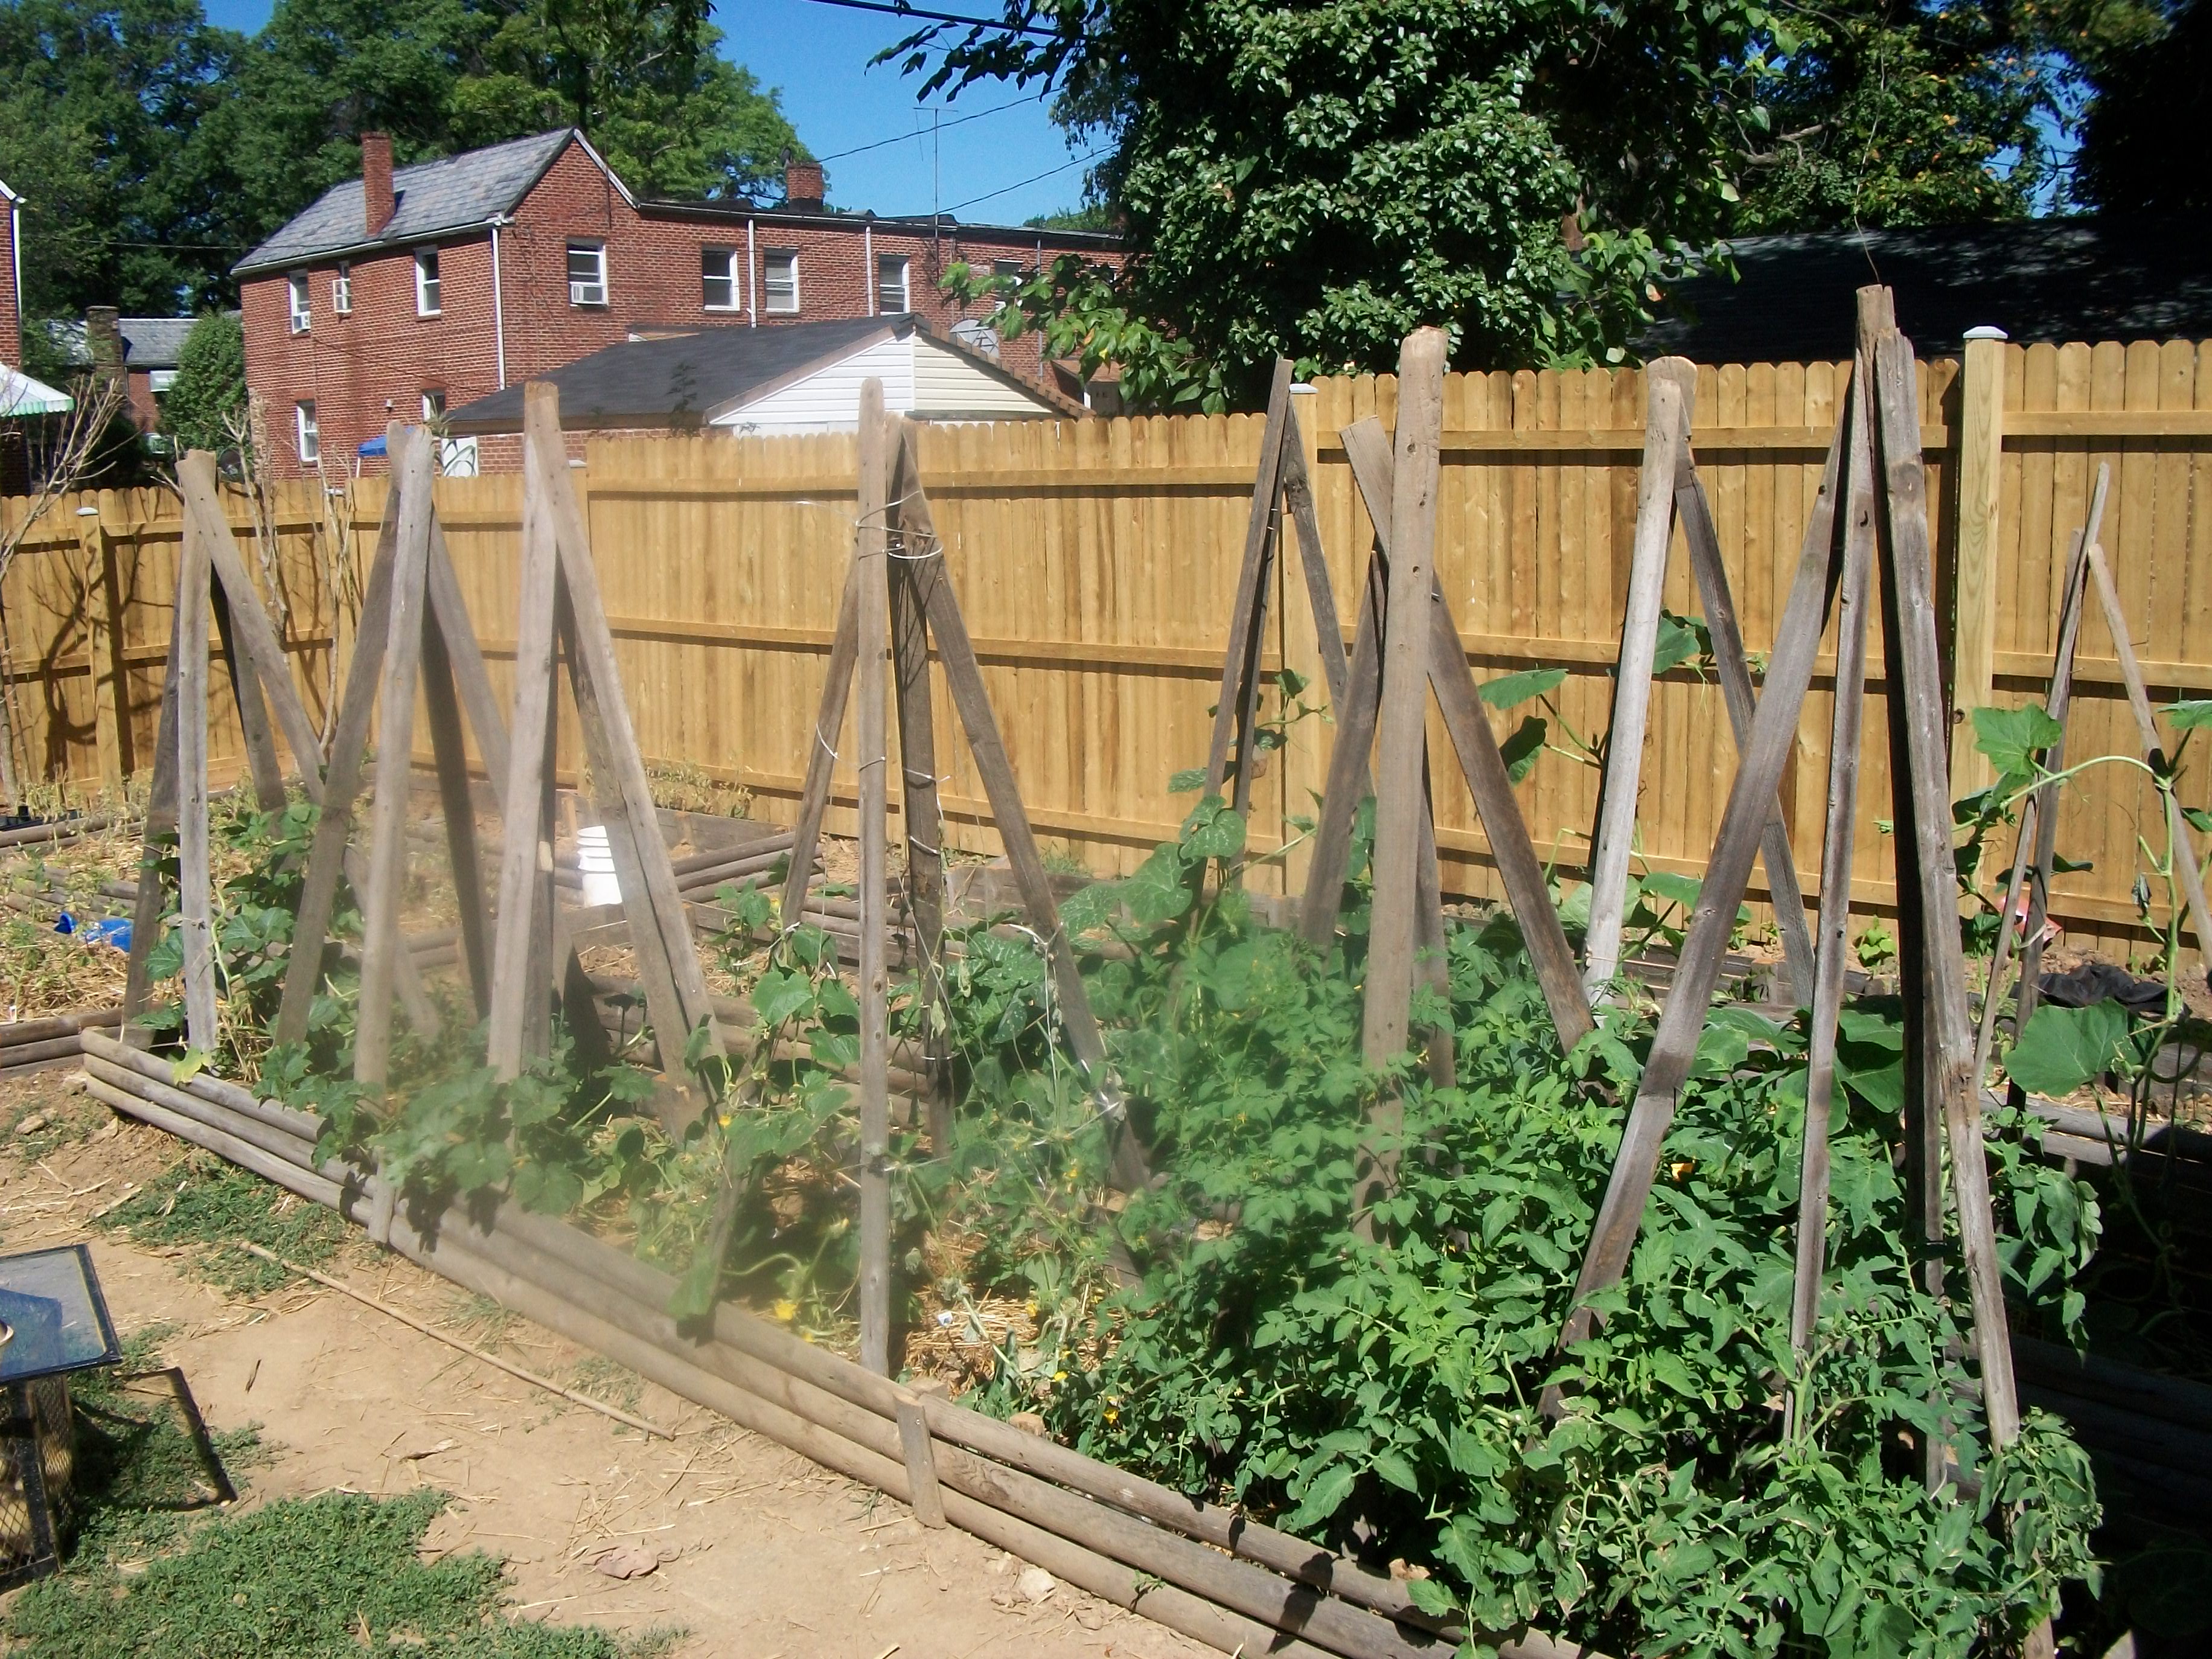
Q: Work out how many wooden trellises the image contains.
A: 9